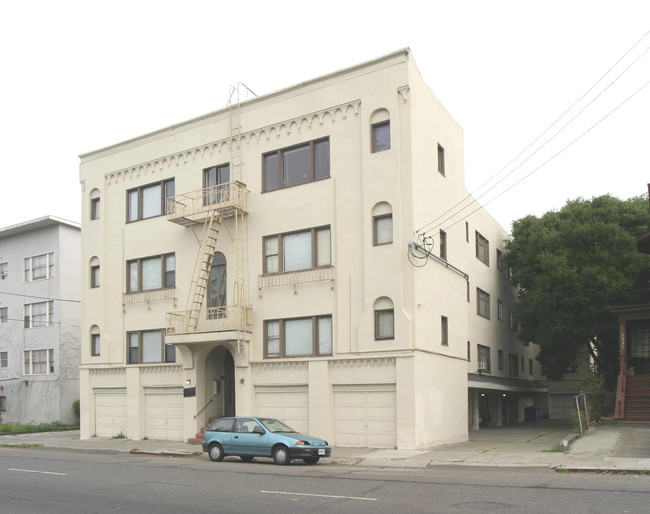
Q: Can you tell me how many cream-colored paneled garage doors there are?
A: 4